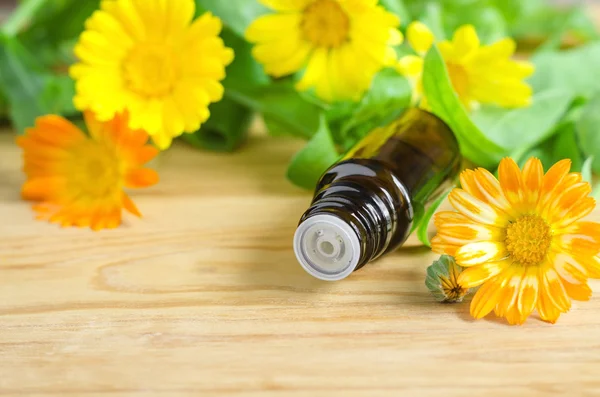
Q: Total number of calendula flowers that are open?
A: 5